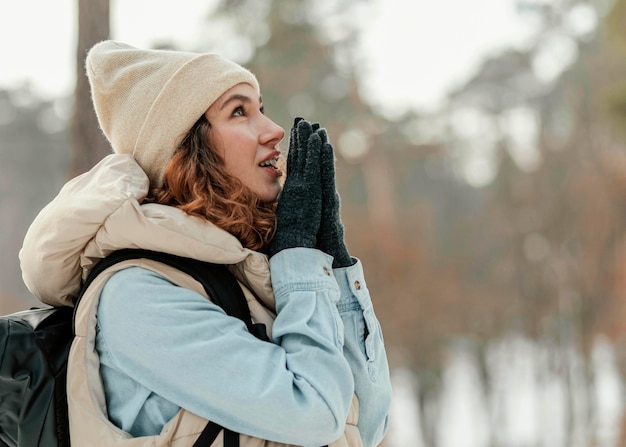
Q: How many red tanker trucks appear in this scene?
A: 0